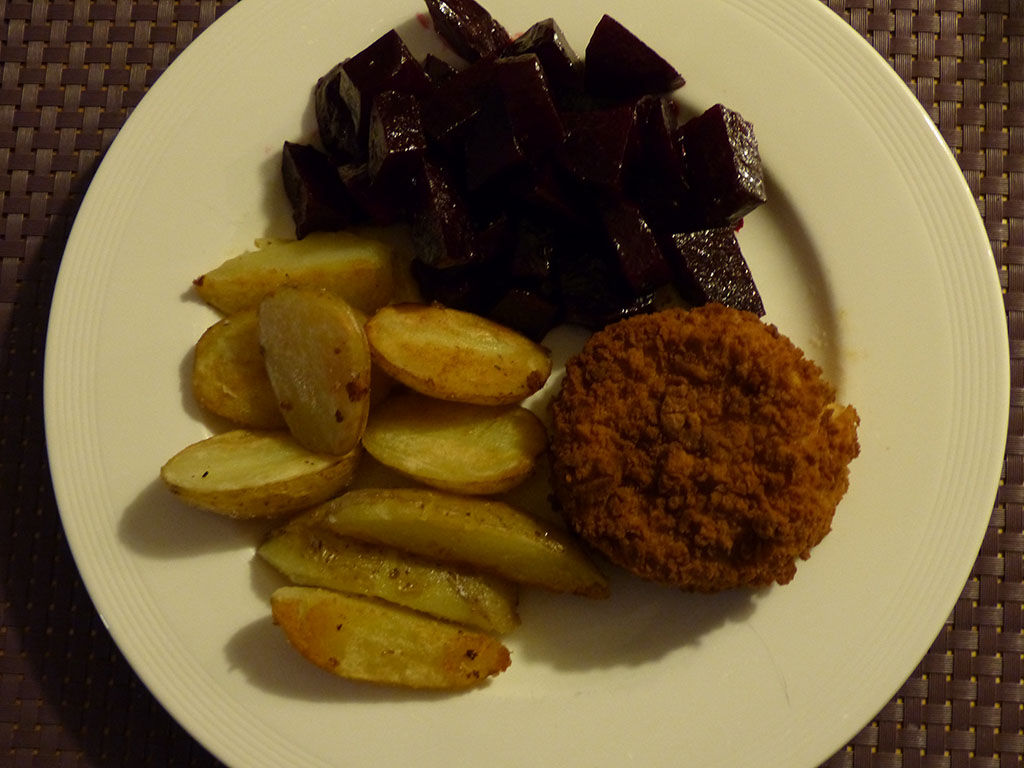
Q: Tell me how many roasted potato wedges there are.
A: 9